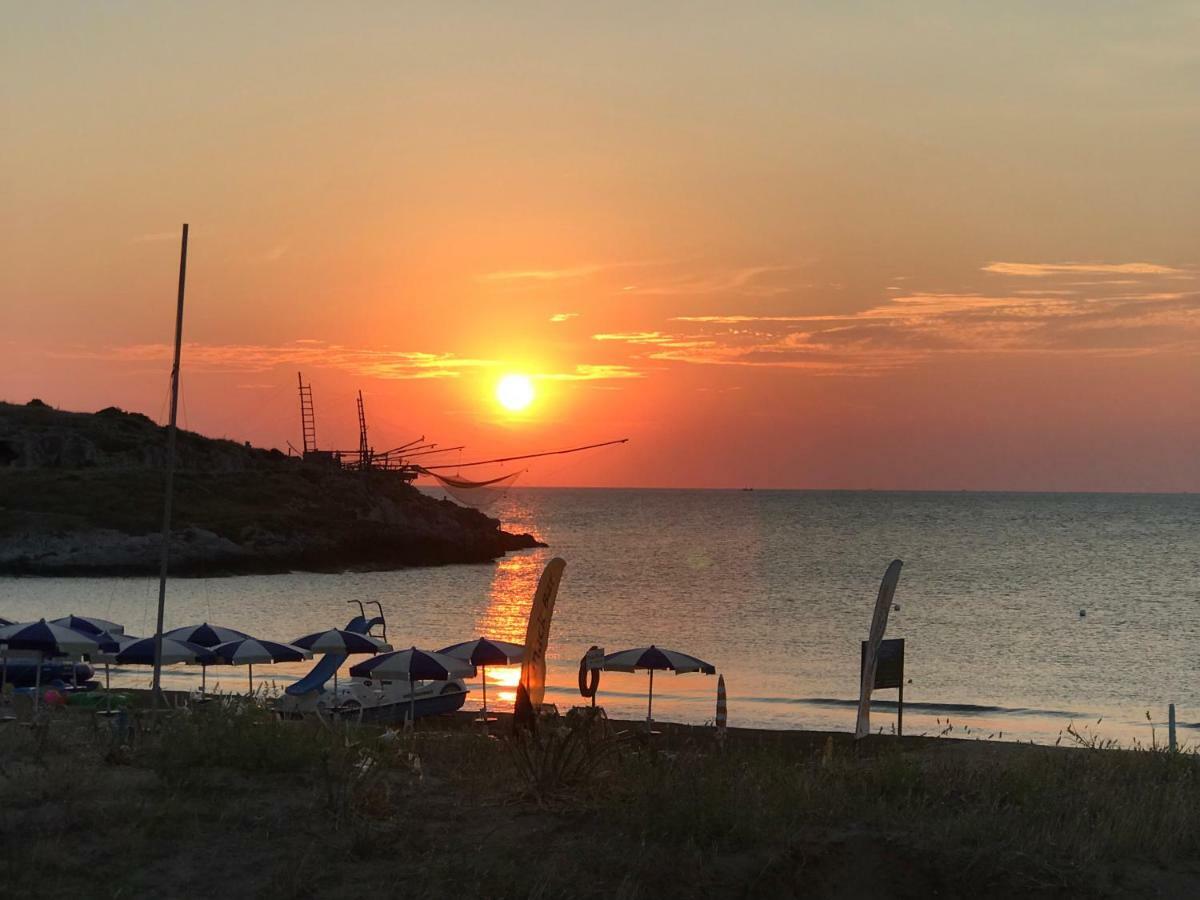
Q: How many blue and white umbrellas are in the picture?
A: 11